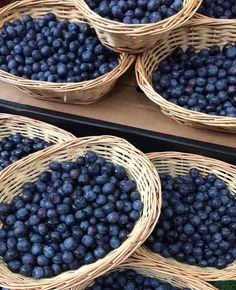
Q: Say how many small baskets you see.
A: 8